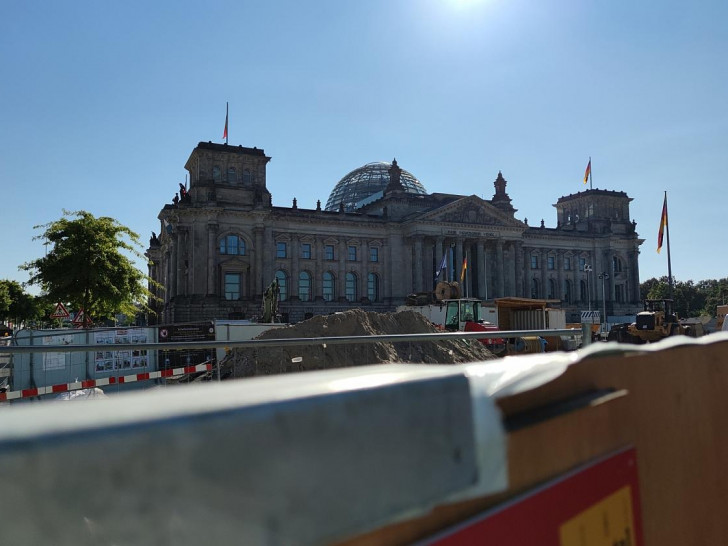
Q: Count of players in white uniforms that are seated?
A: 0